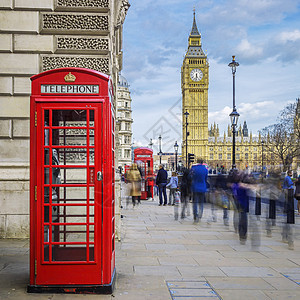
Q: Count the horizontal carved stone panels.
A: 4